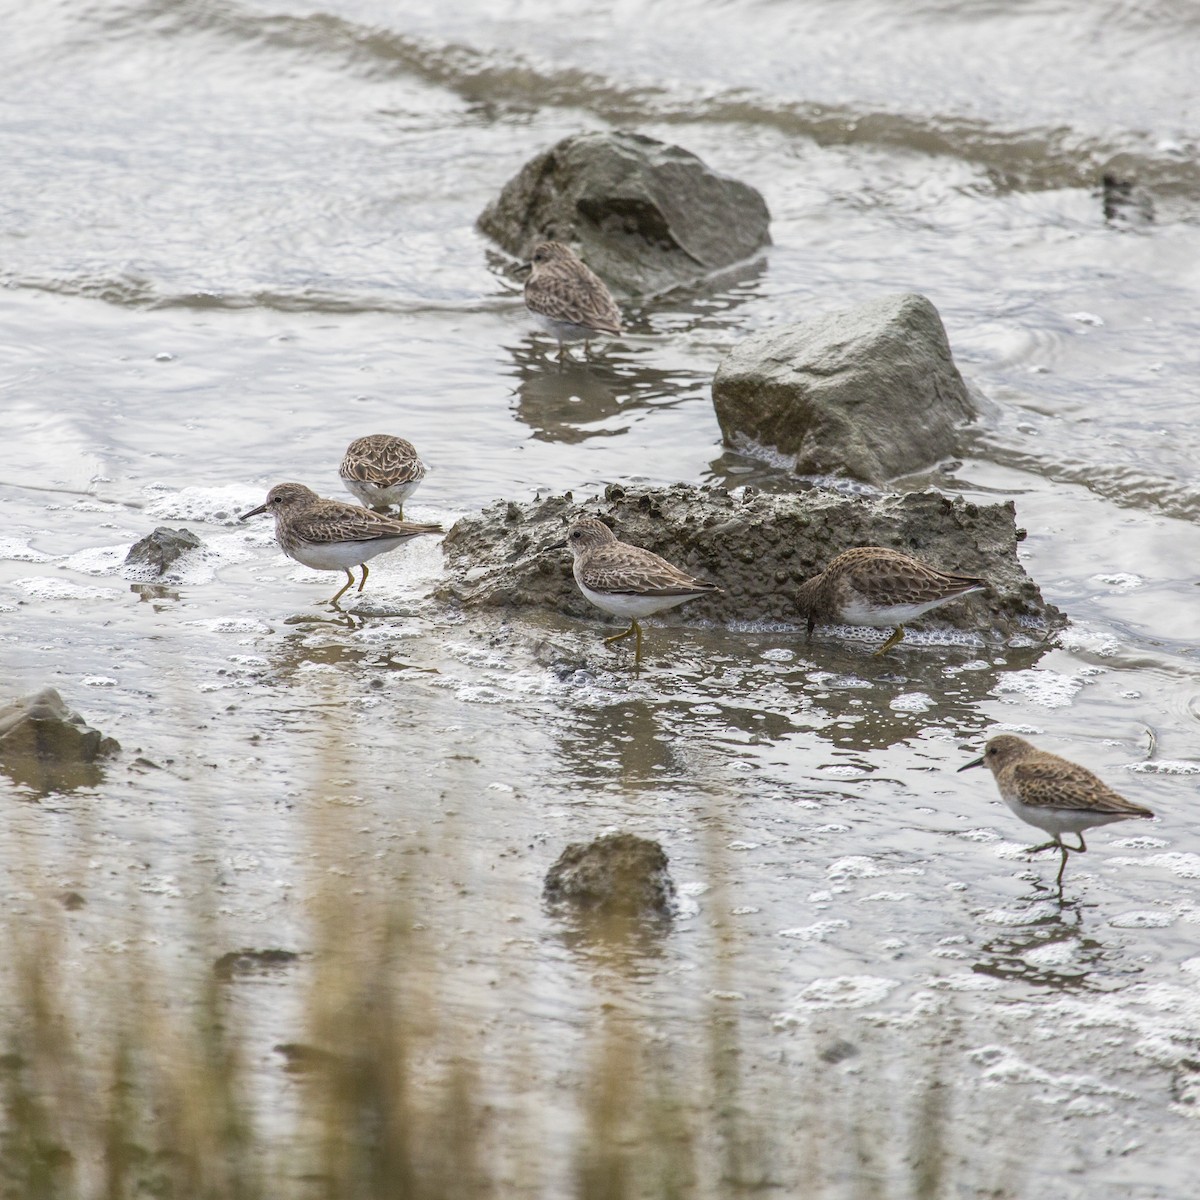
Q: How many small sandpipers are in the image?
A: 6